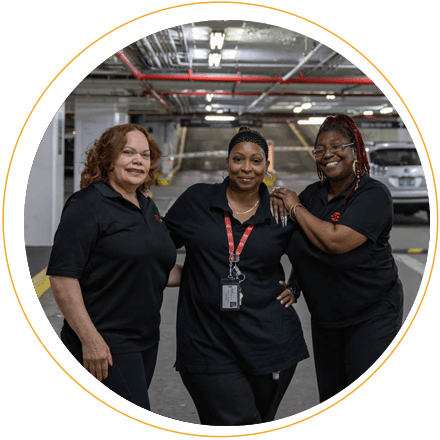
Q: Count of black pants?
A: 3